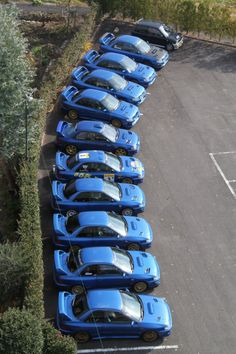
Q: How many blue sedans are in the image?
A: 10